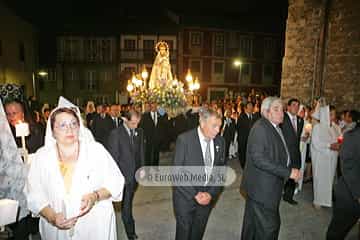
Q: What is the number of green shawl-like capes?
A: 0